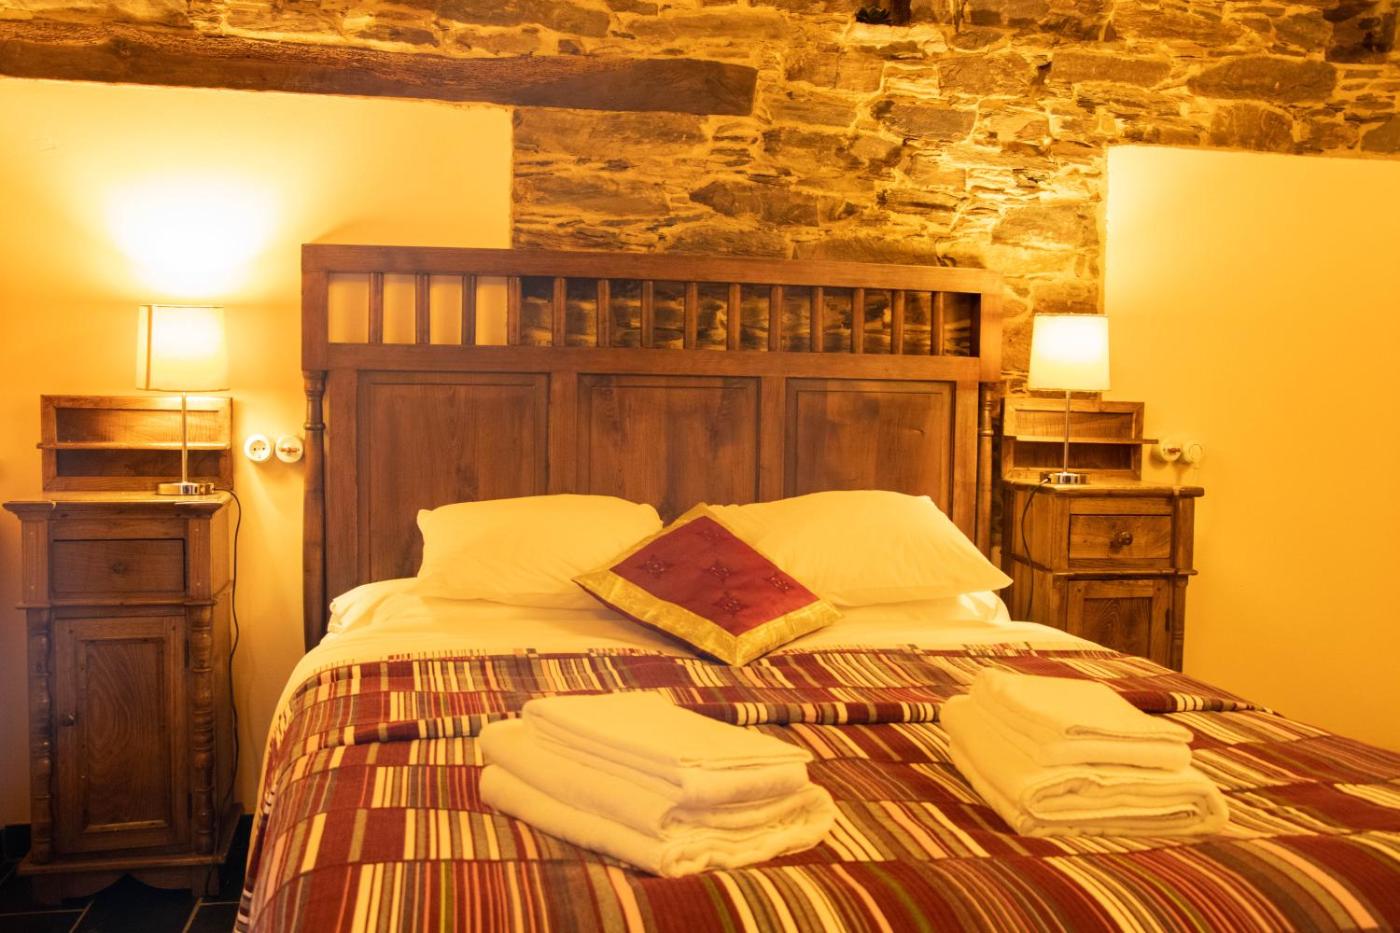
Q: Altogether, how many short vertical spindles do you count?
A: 14